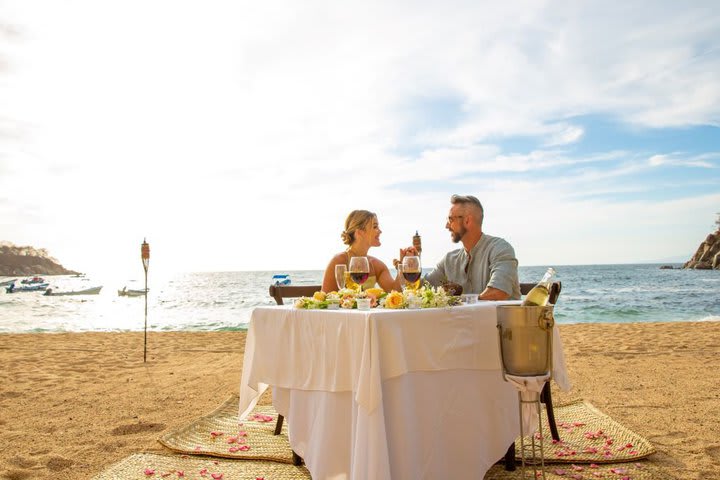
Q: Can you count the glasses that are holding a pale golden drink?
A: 2